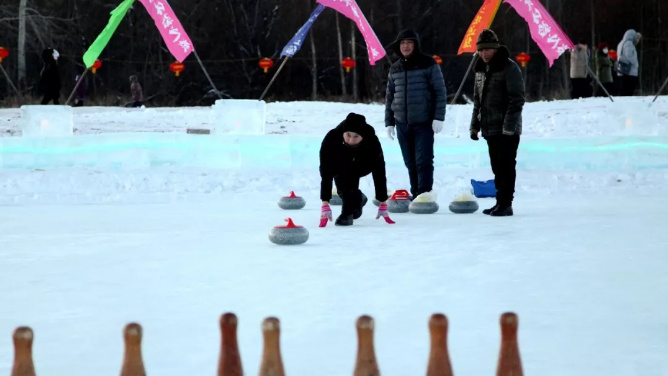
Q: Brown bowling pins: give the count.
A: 7